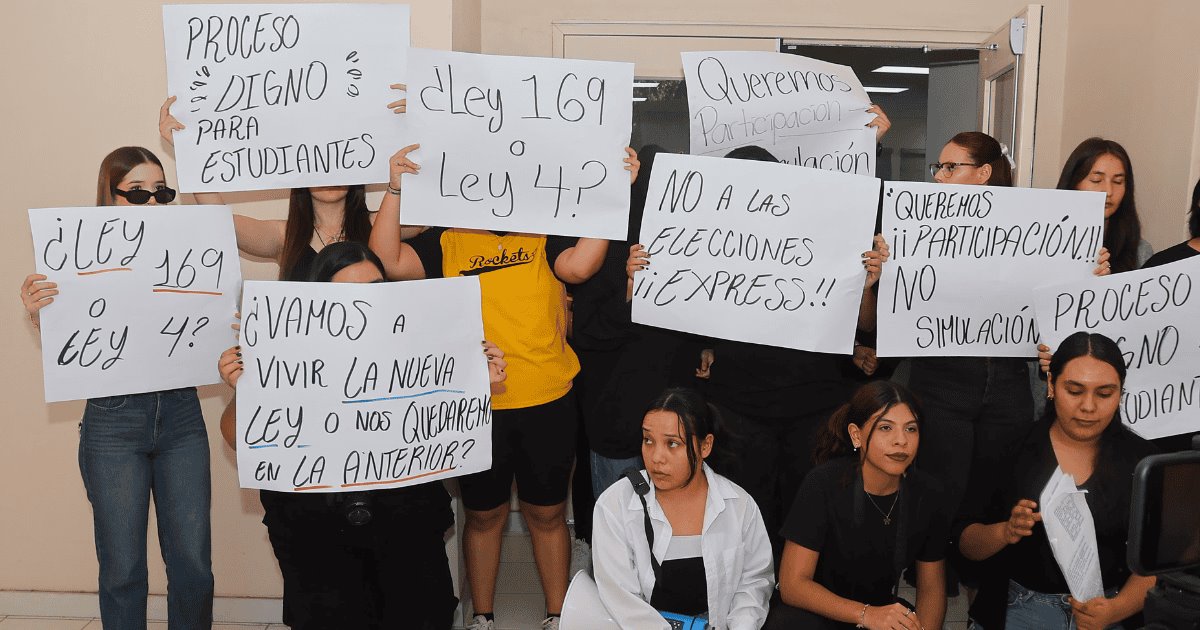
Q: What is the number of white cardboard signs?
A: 8